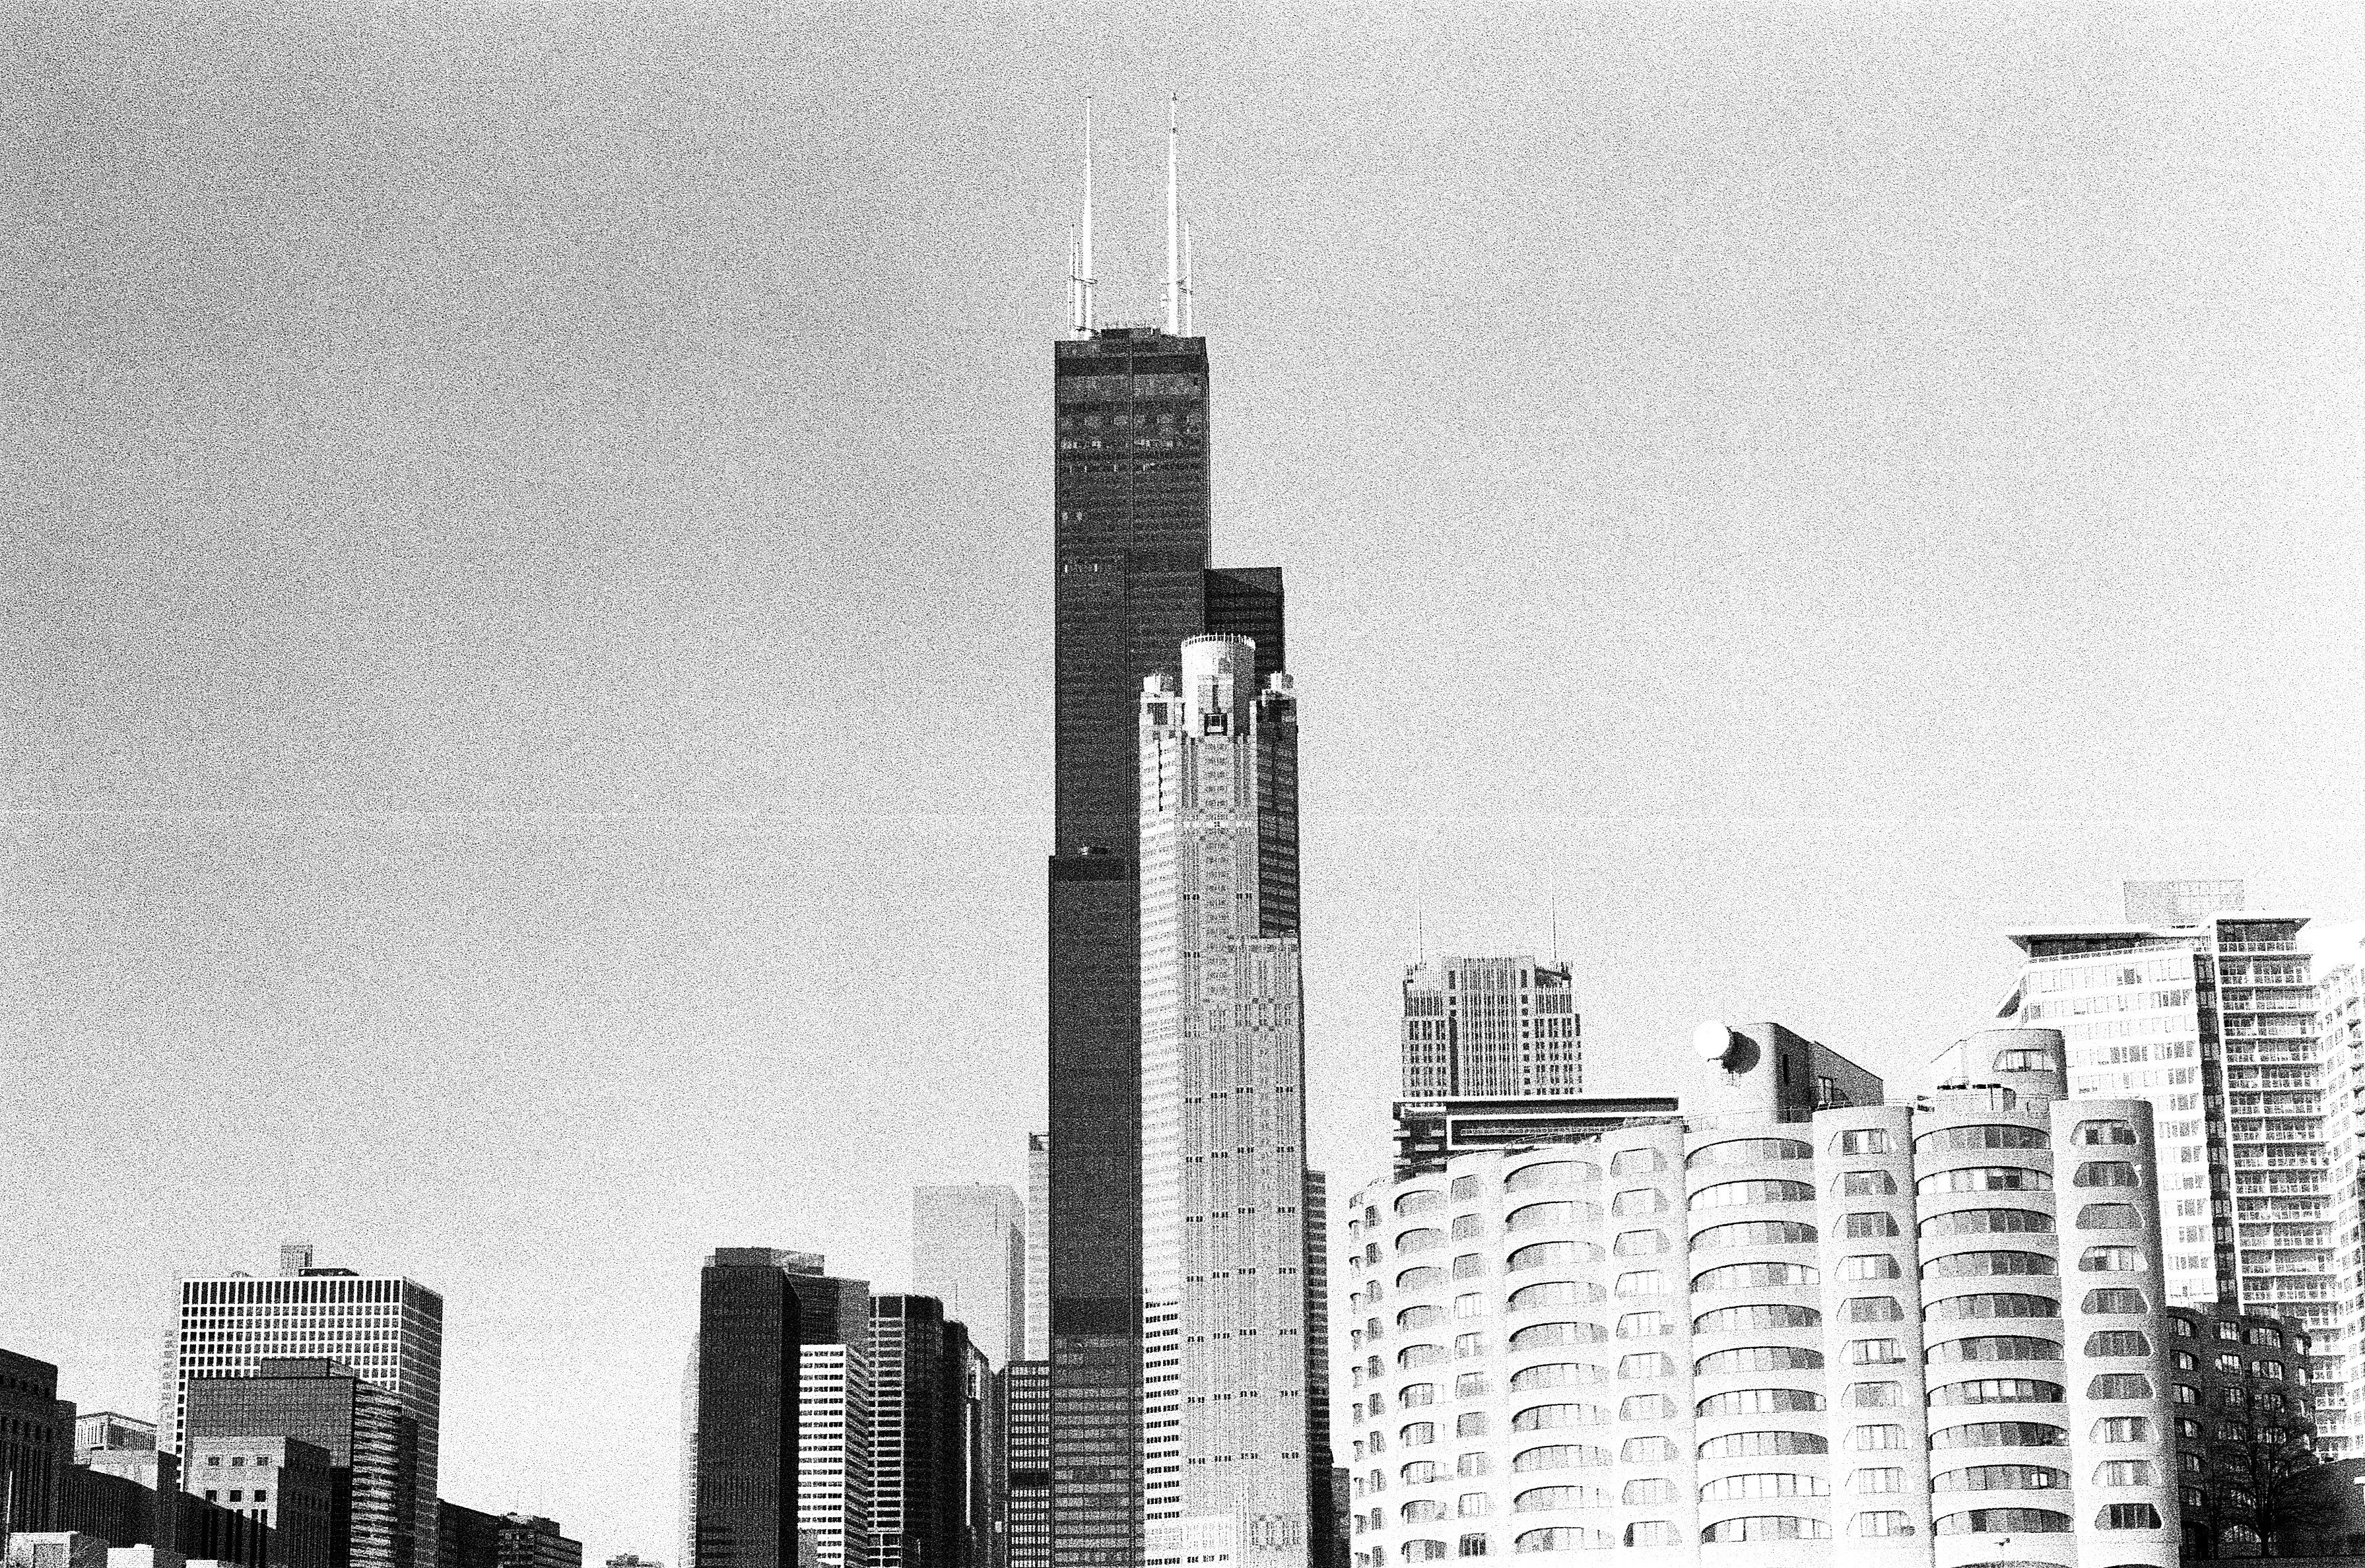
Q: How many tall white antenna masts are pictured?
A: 2